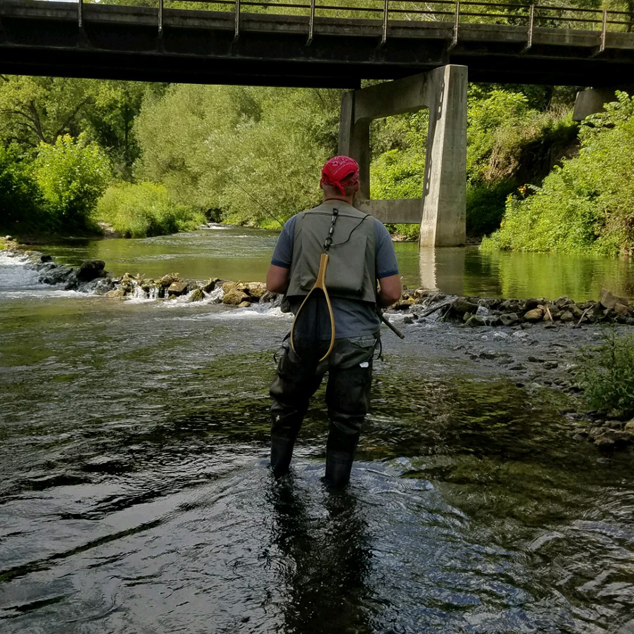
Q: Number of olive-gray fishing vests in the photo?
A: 1